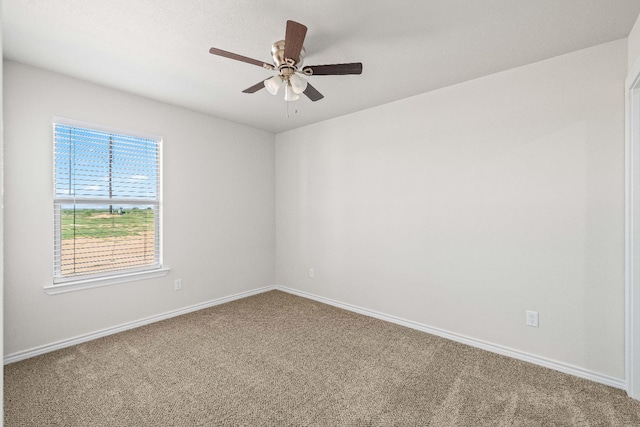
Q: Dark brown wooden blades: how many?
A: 5